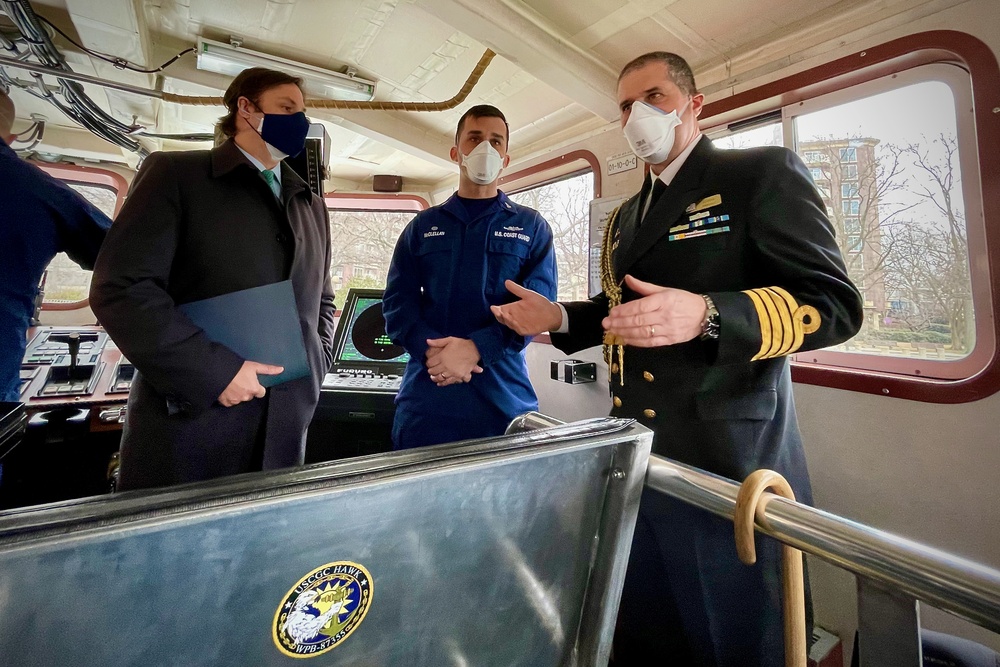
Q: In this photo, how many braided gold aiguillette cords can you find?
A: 1